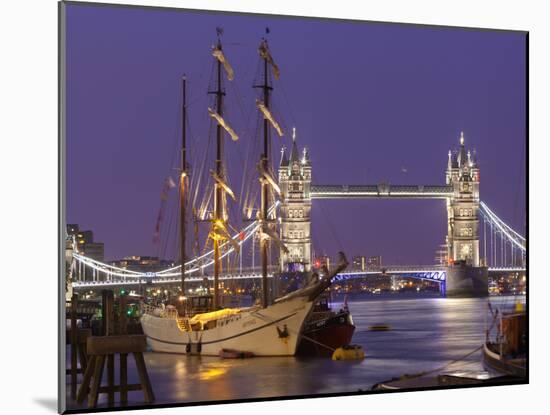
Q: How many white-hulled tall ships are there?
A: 1